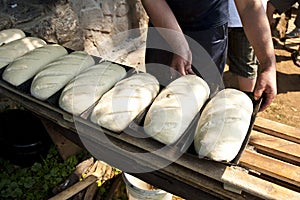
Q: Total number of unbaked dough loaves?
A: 8